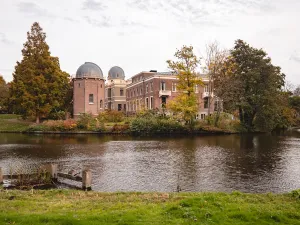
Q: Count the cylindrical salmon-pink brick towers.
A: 1